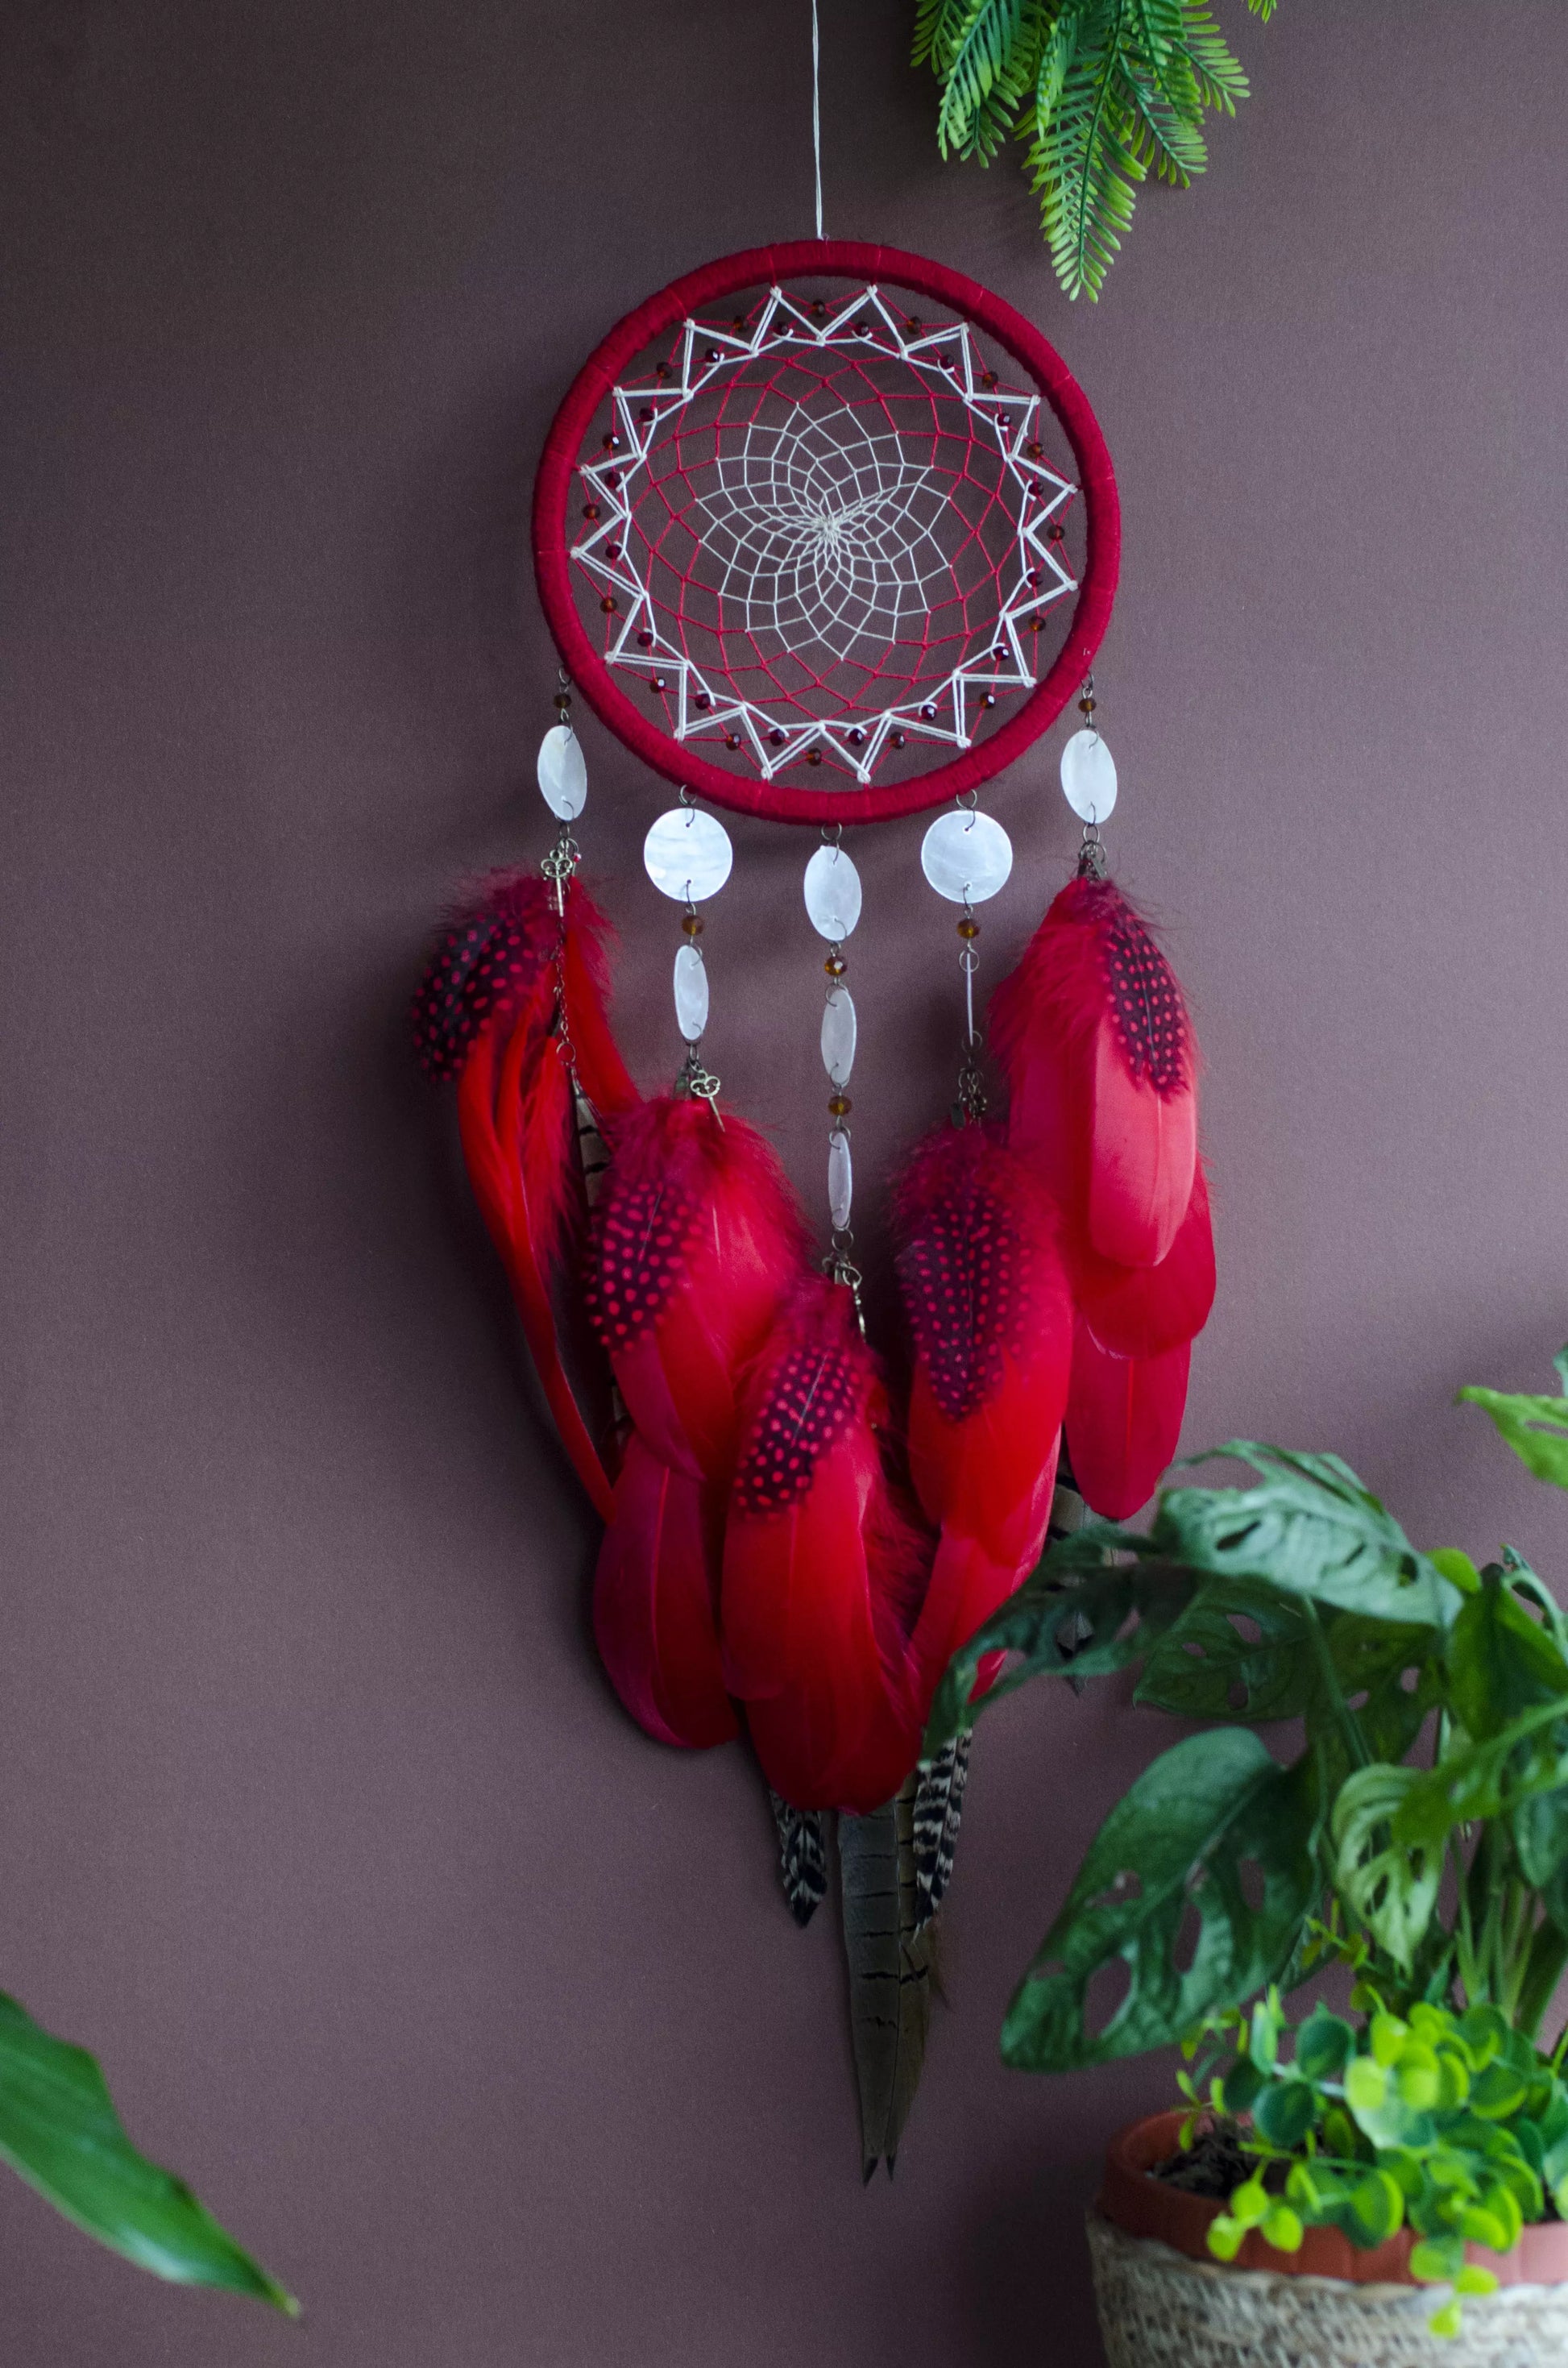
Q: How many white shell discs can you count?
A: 9